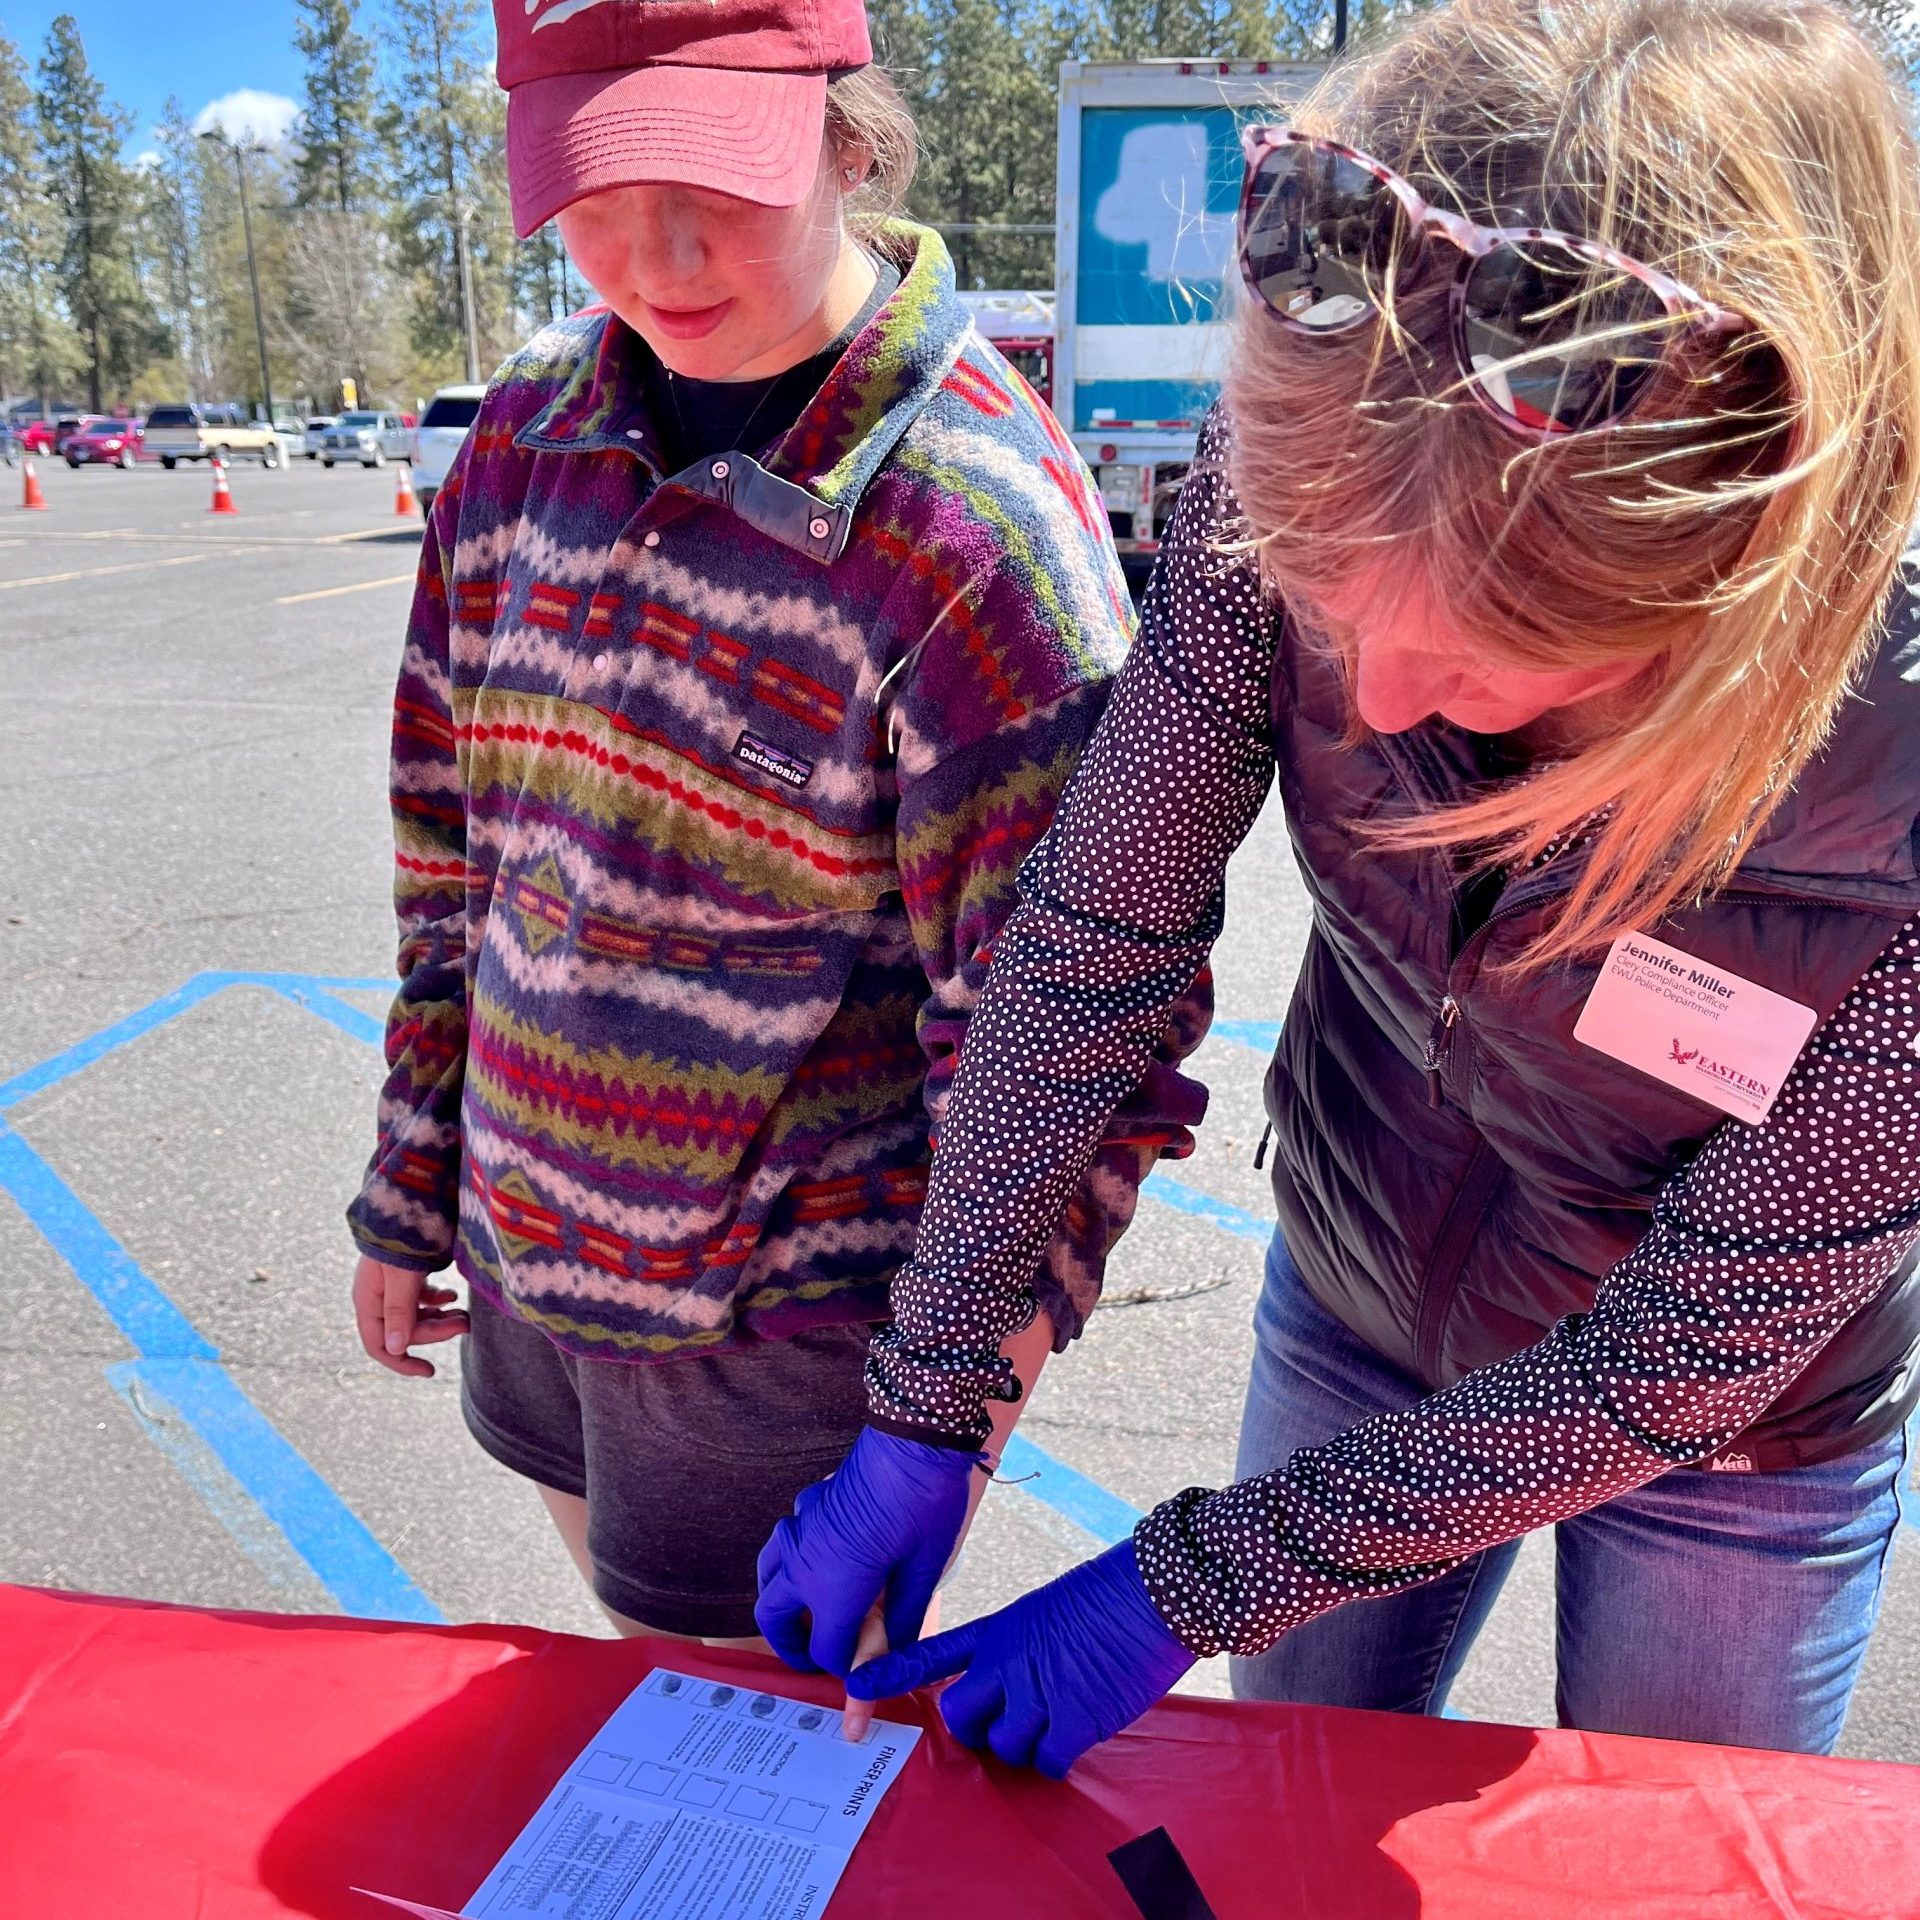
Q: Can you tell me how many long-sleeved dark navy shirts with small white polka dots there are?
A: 1